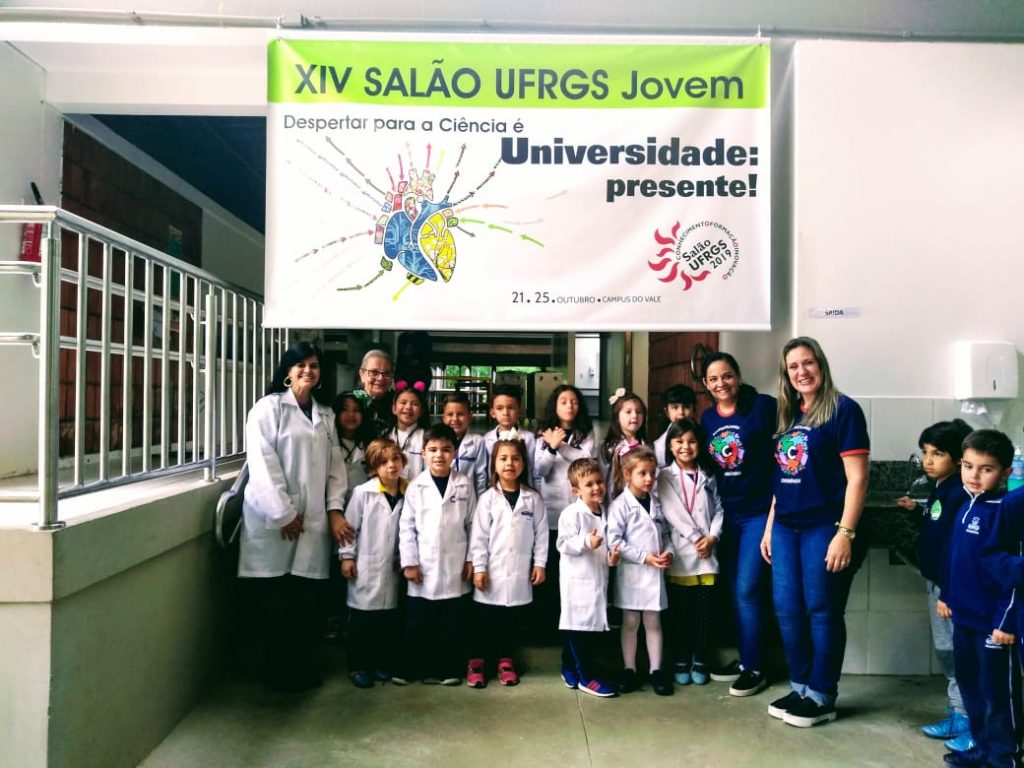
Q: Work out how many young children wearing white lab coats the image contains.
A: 13